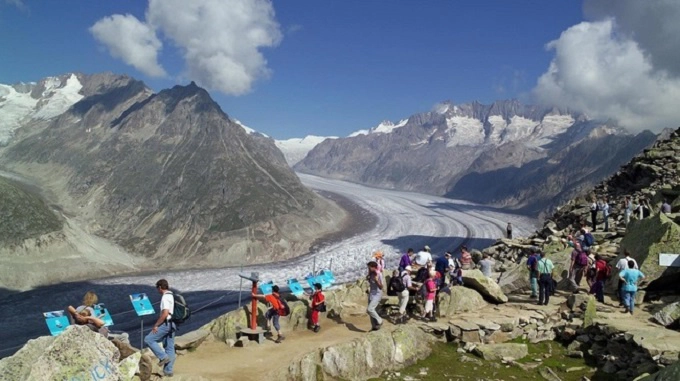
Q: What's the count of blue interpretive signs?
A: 8